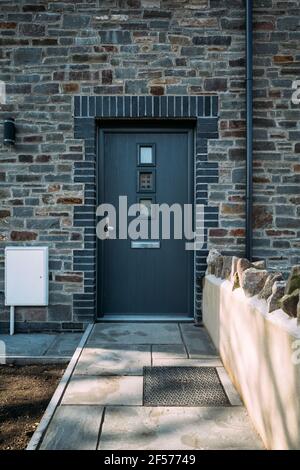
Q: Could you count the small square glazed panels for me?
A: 3